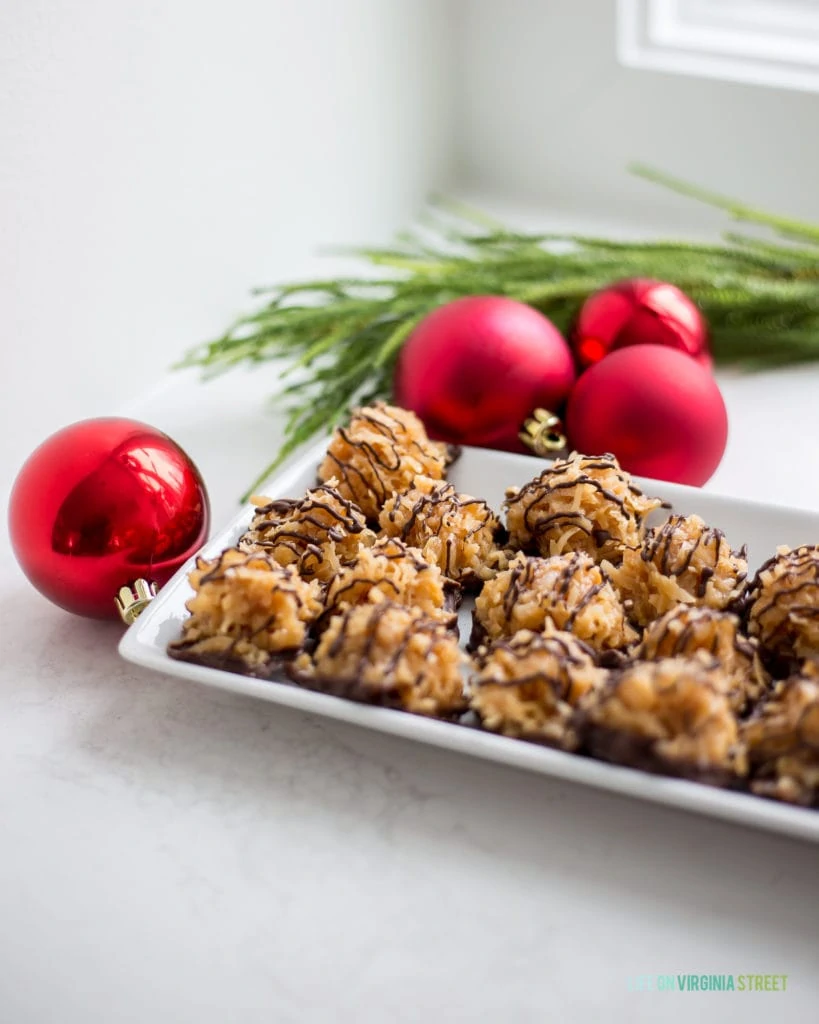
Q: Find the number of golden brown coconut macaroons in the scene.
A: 14